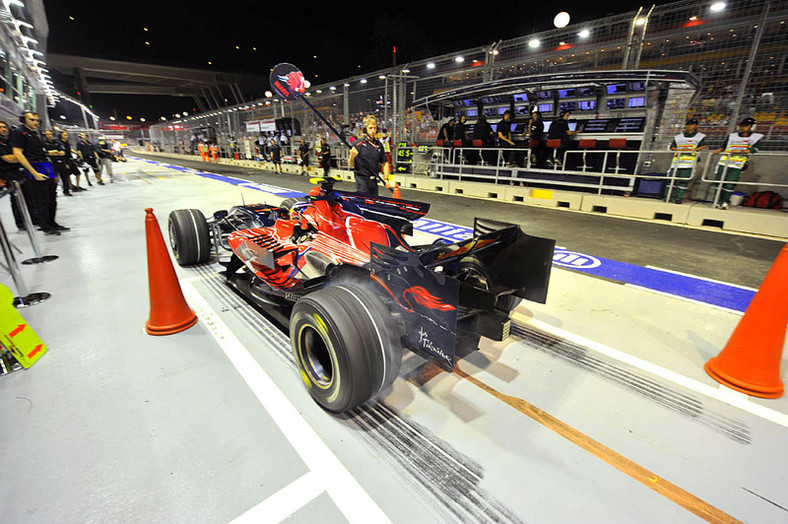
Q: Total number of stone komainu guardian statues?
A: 0